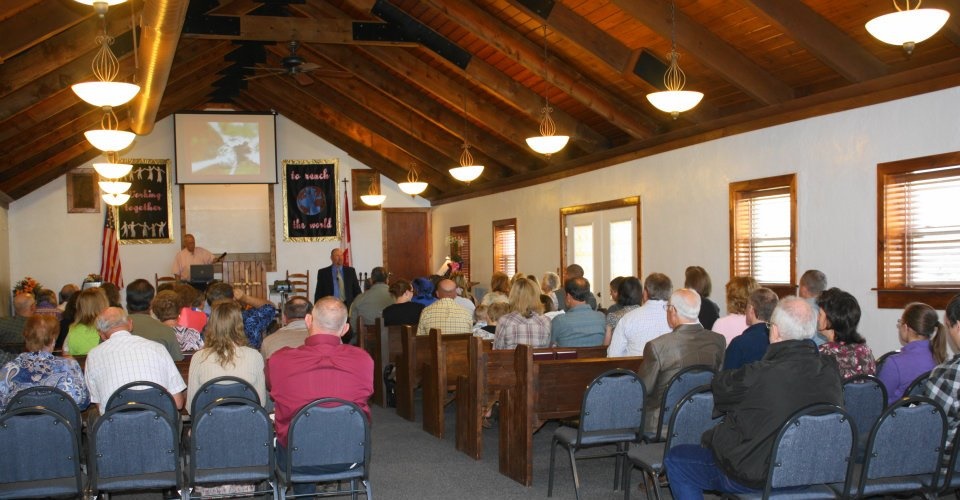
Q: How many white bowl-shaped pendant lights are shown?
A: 12